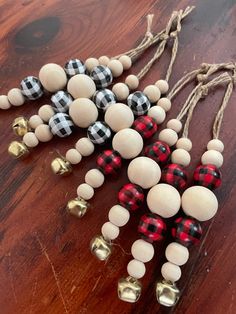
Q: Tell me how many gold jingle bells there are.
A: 7